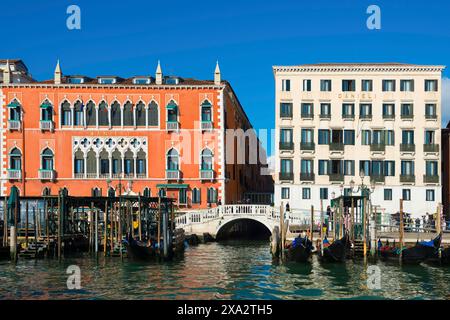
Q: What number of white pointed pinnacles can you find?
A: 4